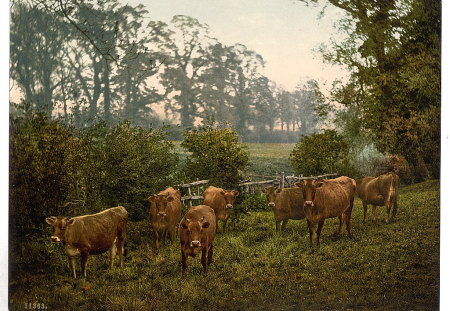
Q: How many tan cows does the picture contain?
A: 7